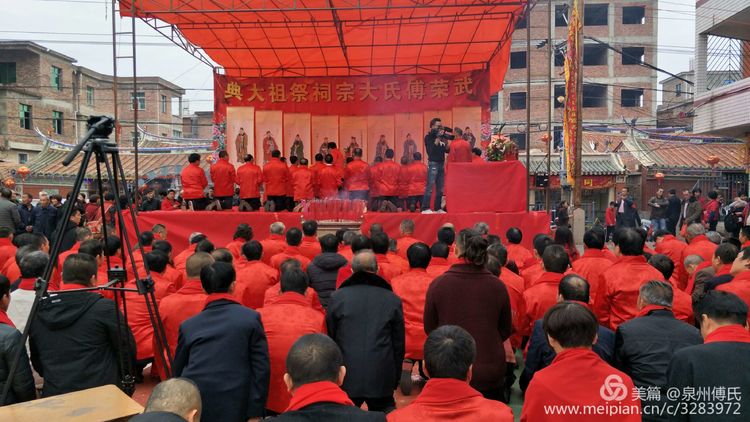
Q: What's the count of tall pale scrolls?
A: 9